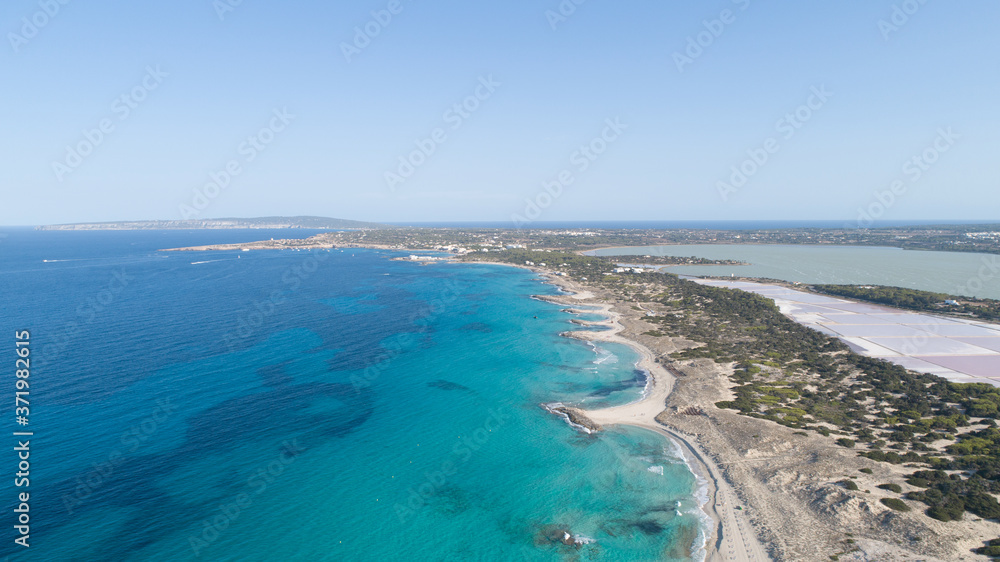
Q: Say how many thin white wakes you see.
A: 2